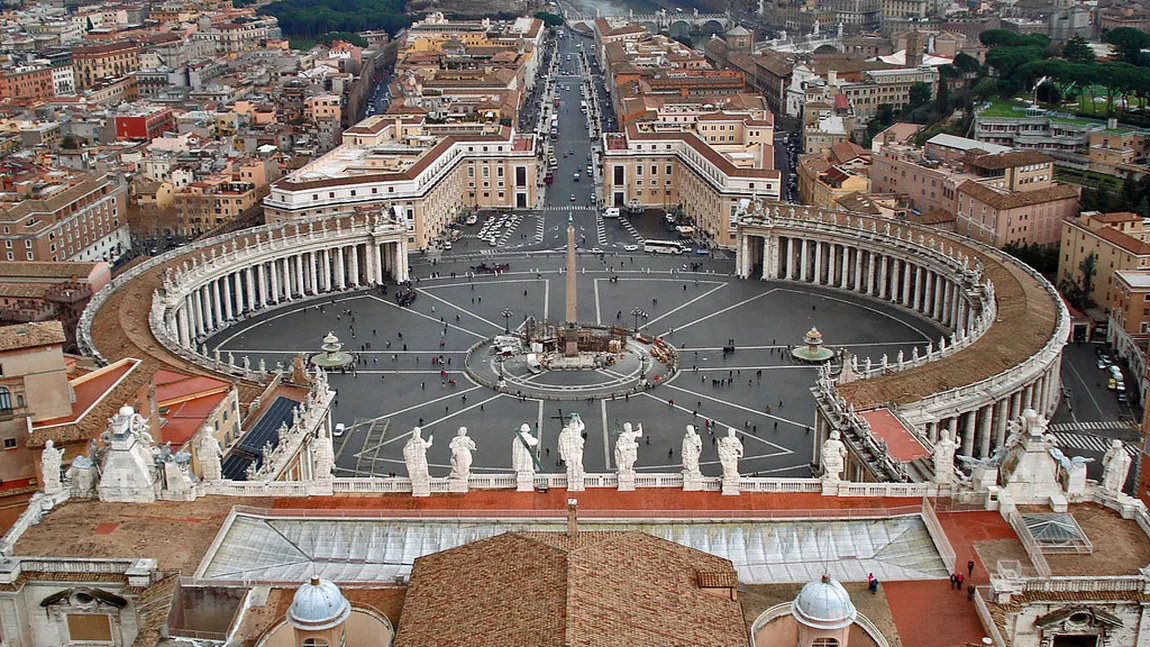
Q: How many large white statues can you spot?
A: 13